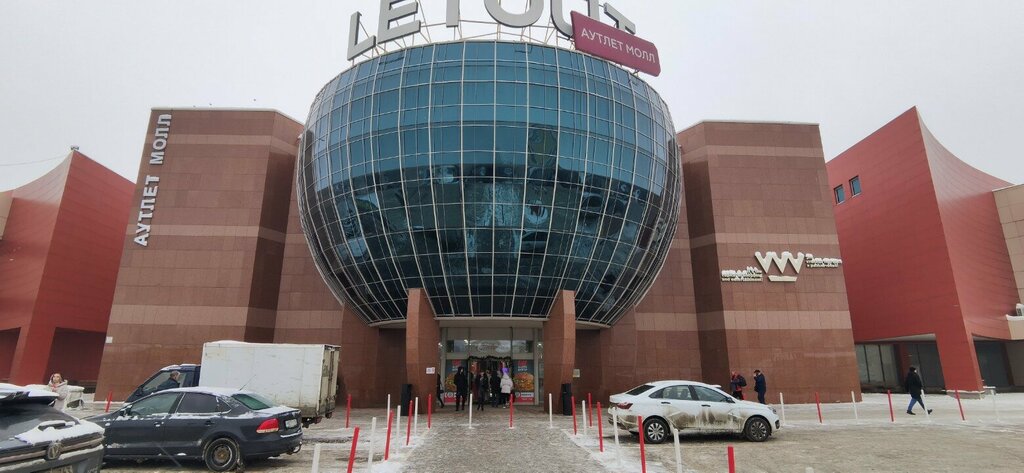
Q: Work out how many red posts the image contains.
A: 15